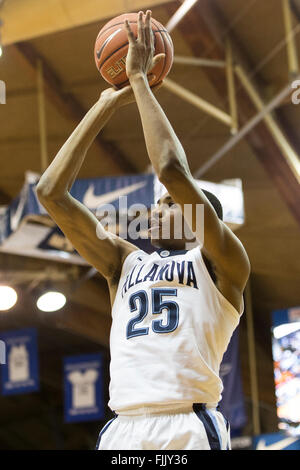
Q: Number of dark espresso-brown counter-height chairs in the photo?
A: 0